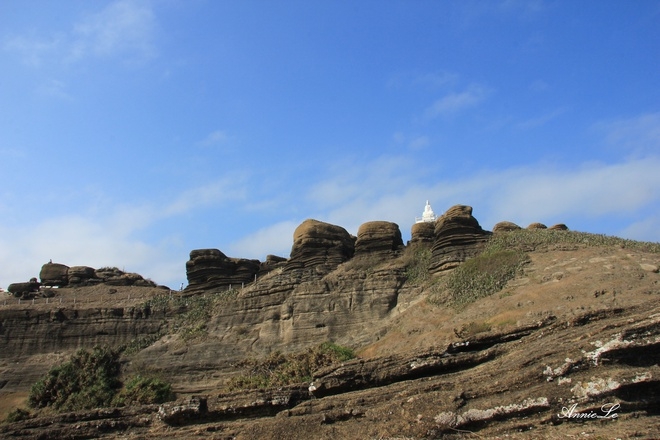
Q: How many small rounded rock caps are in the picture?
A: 3